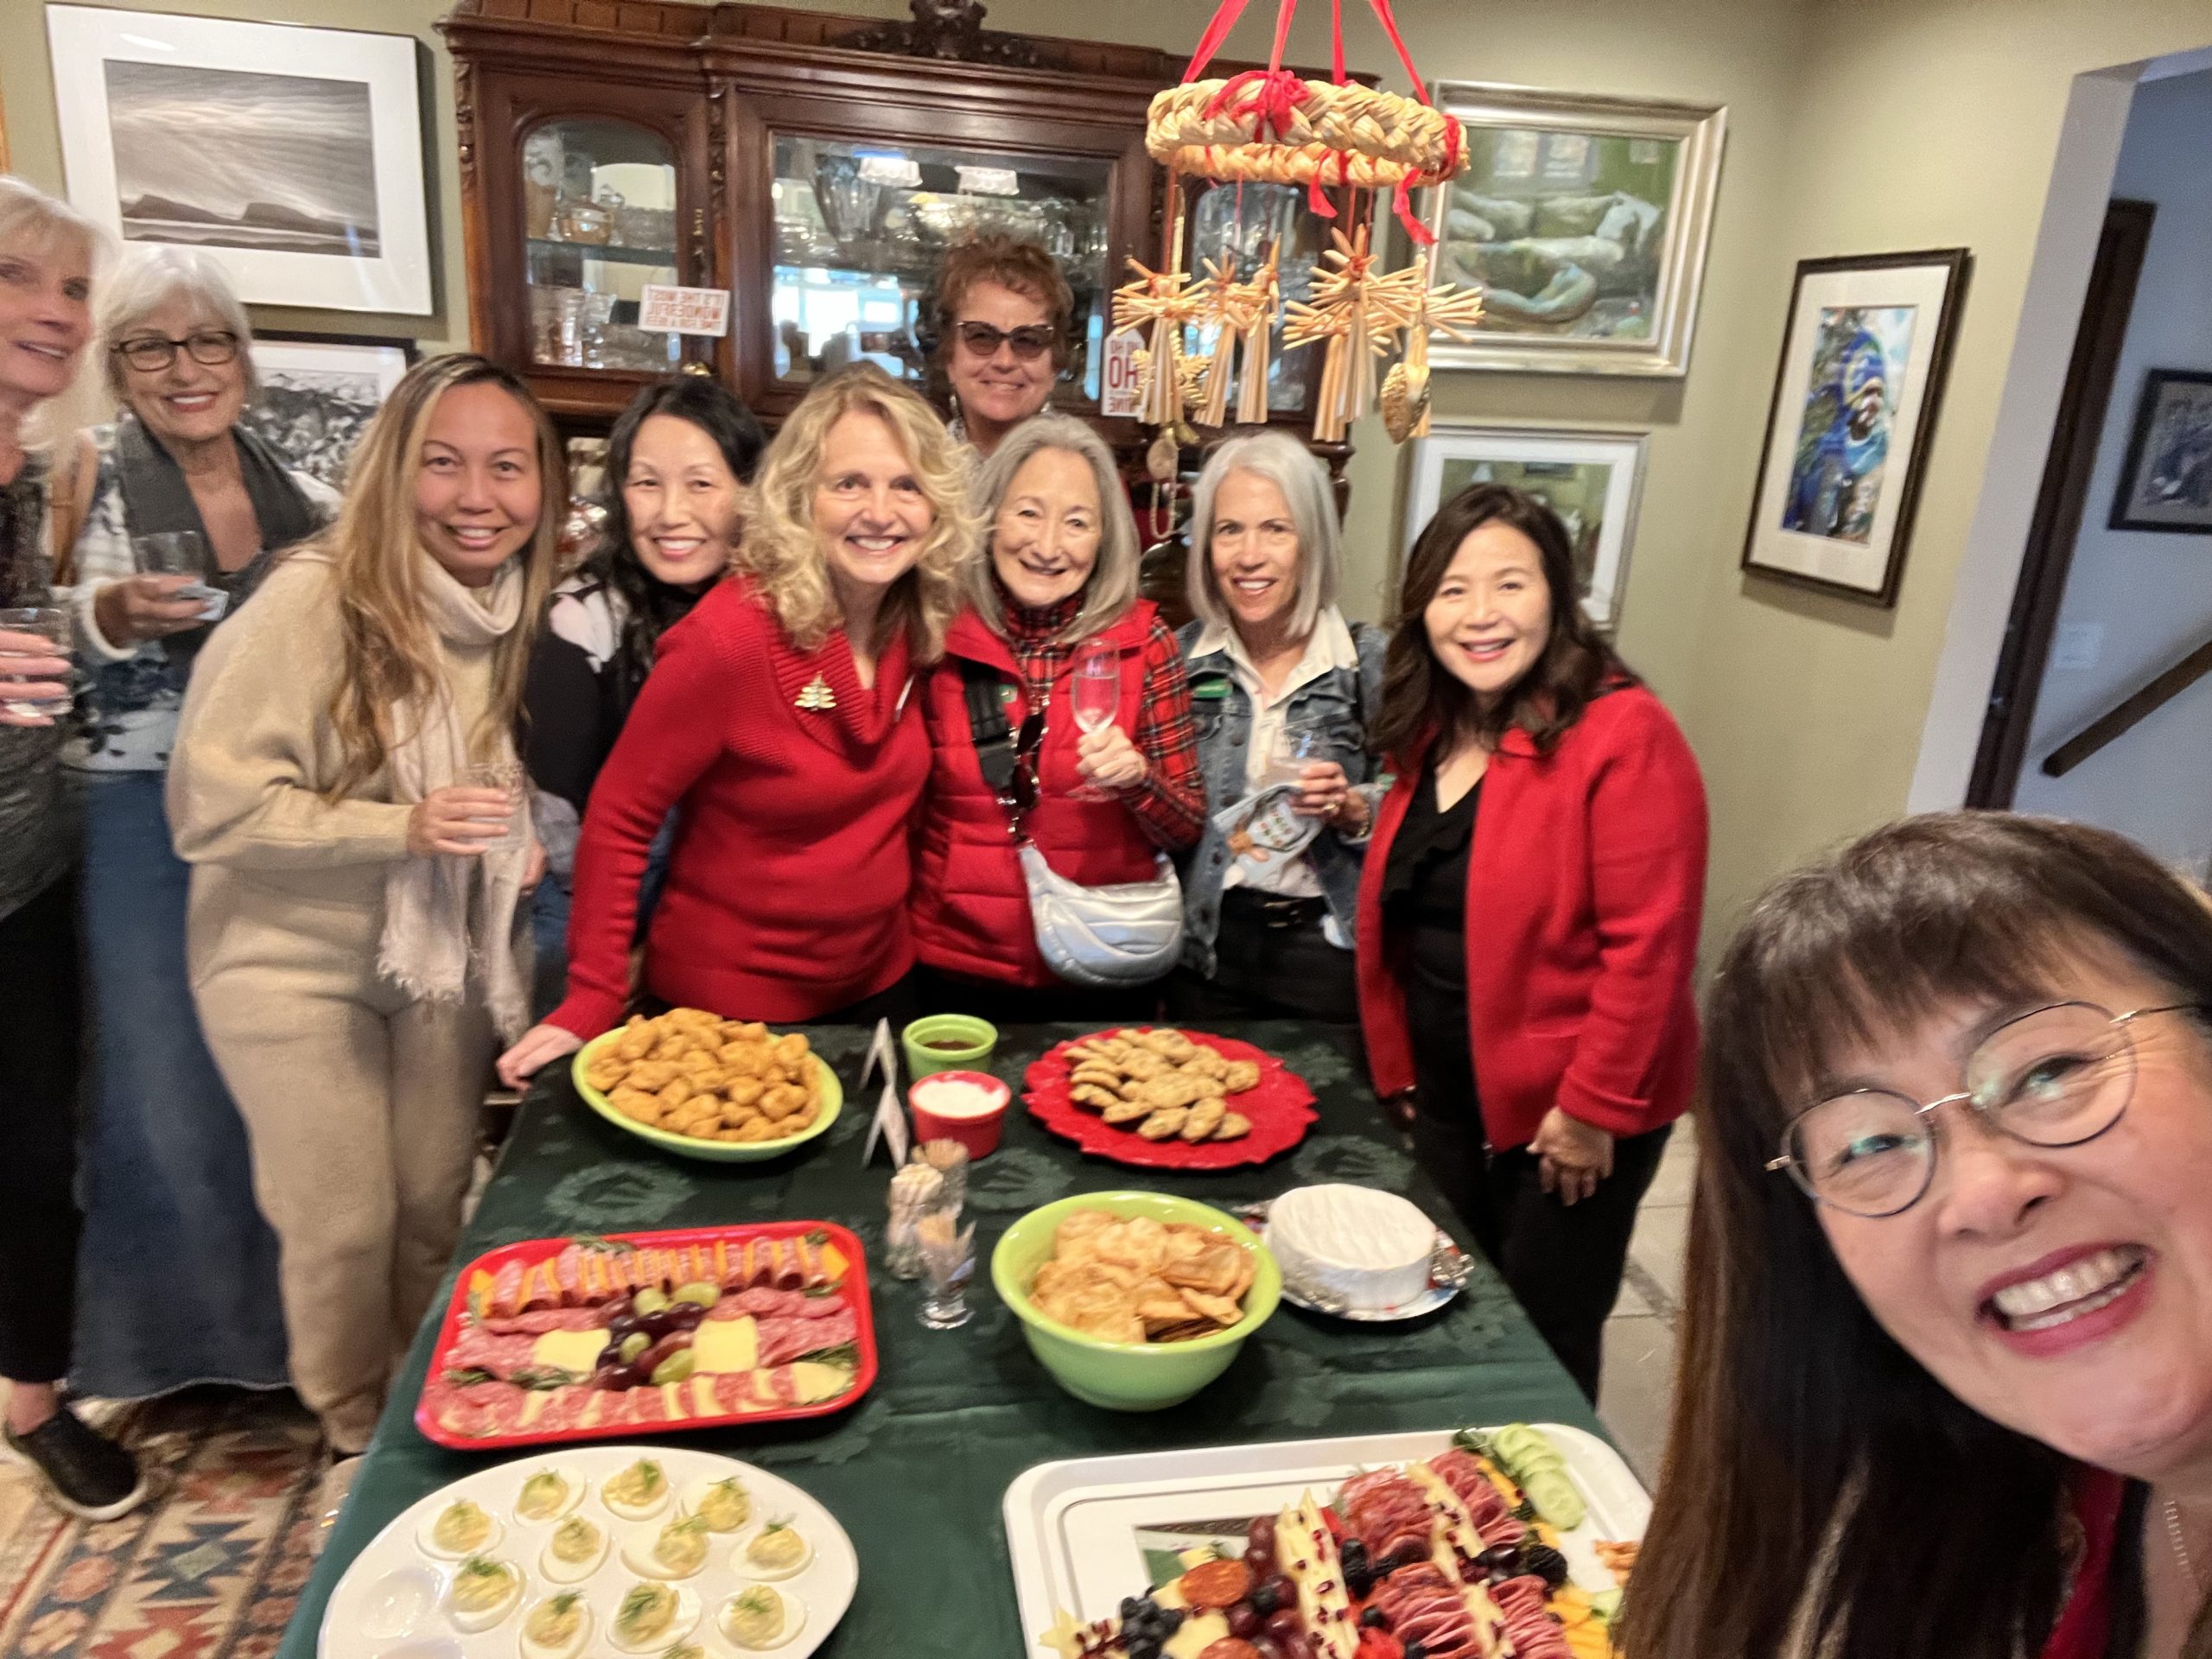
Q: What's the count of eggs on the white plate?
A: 12